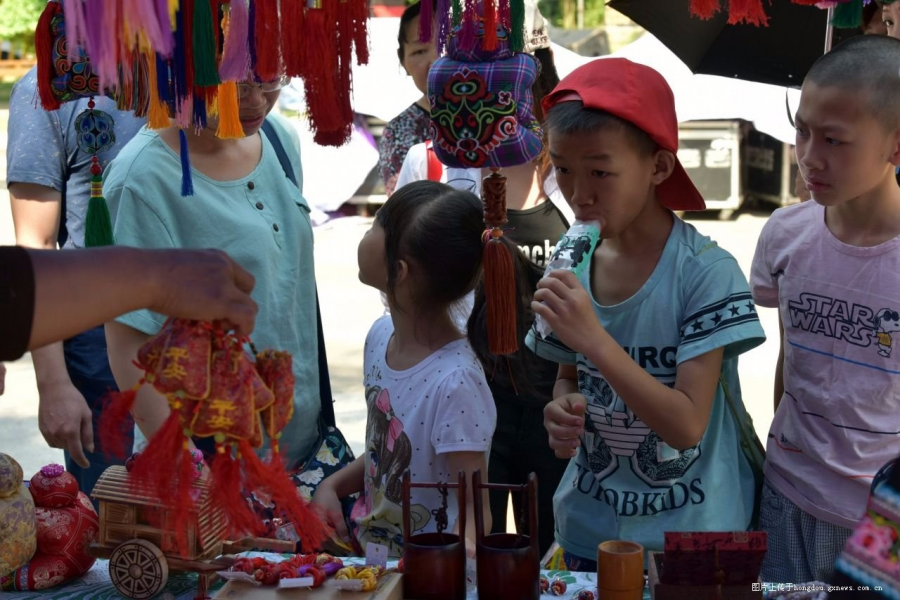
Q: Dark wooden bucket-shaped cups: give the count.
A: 2